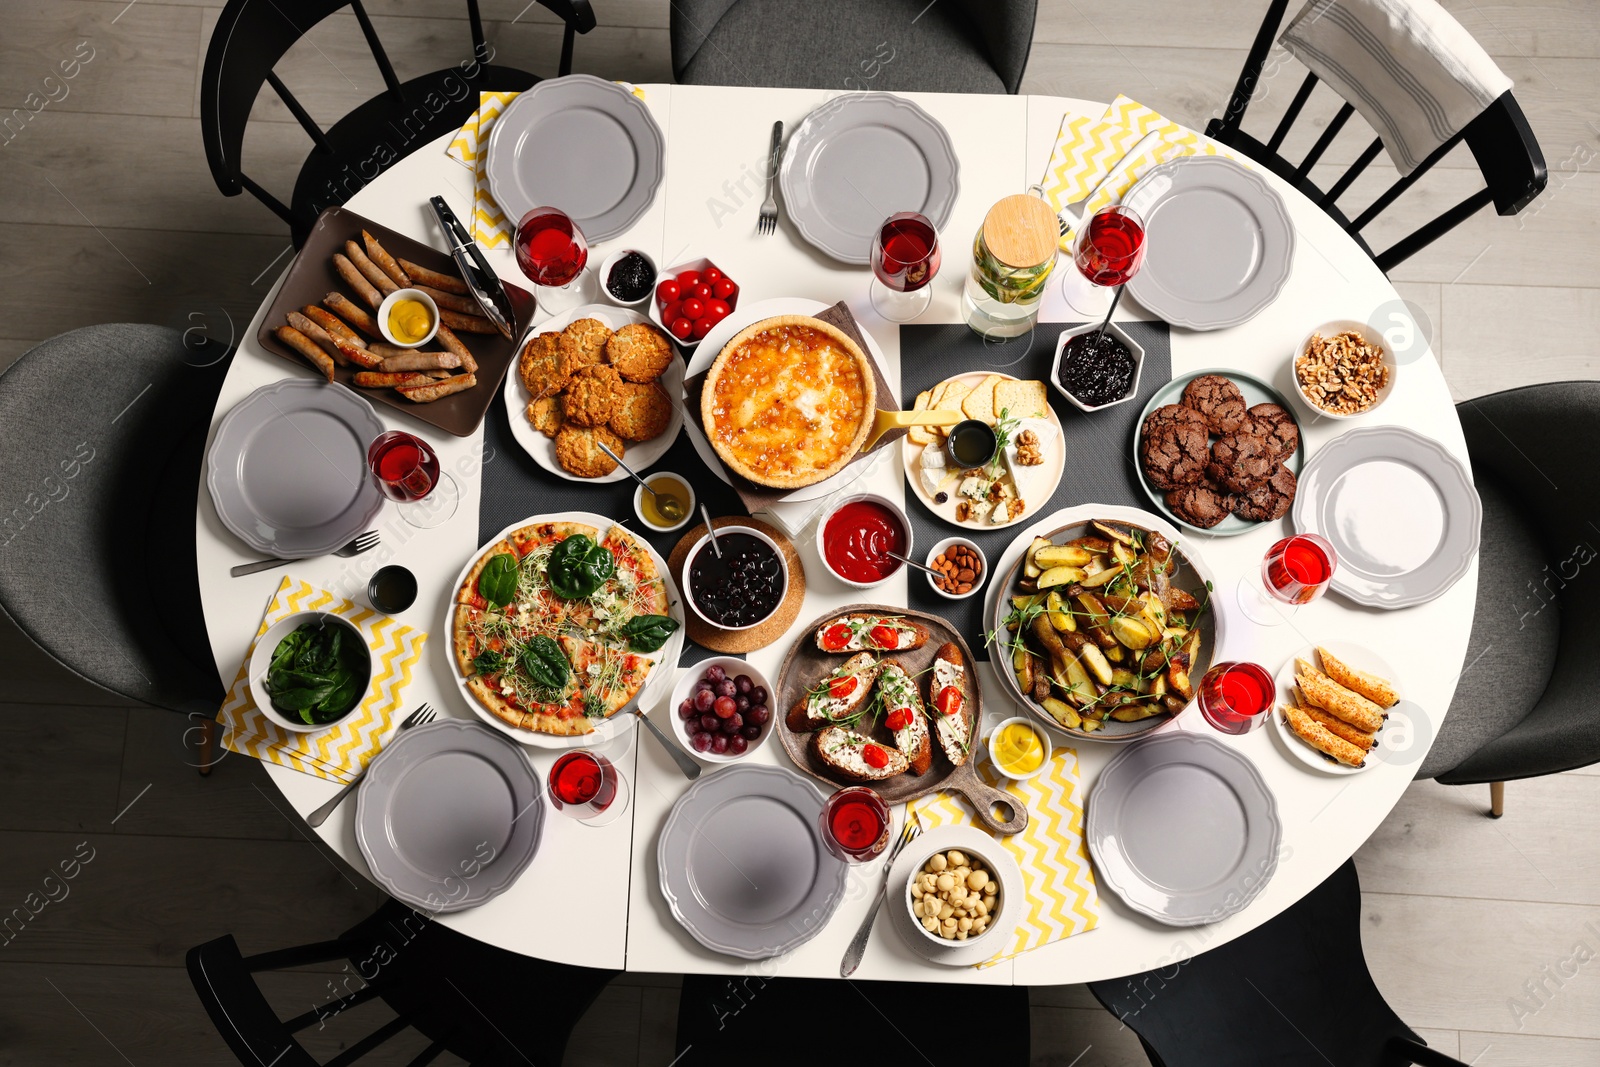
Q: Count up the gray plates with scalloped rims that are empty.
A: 8